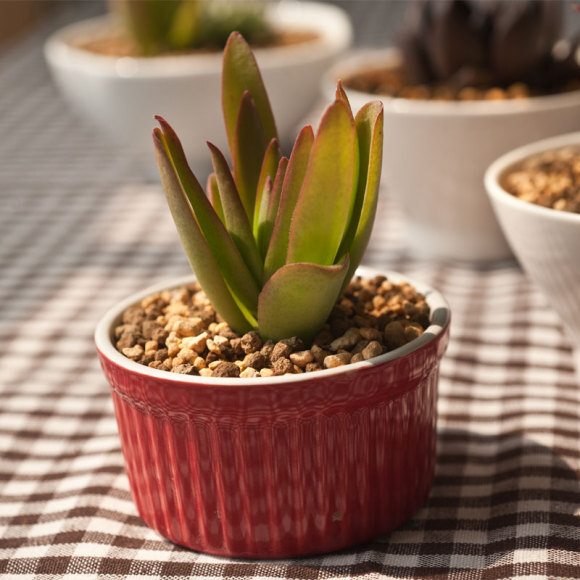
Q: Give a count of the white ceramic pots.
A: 3